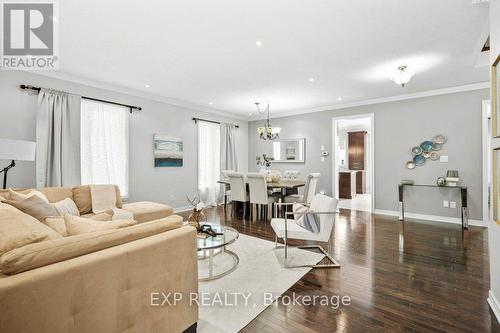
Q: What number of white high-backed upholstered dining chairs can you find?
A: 6